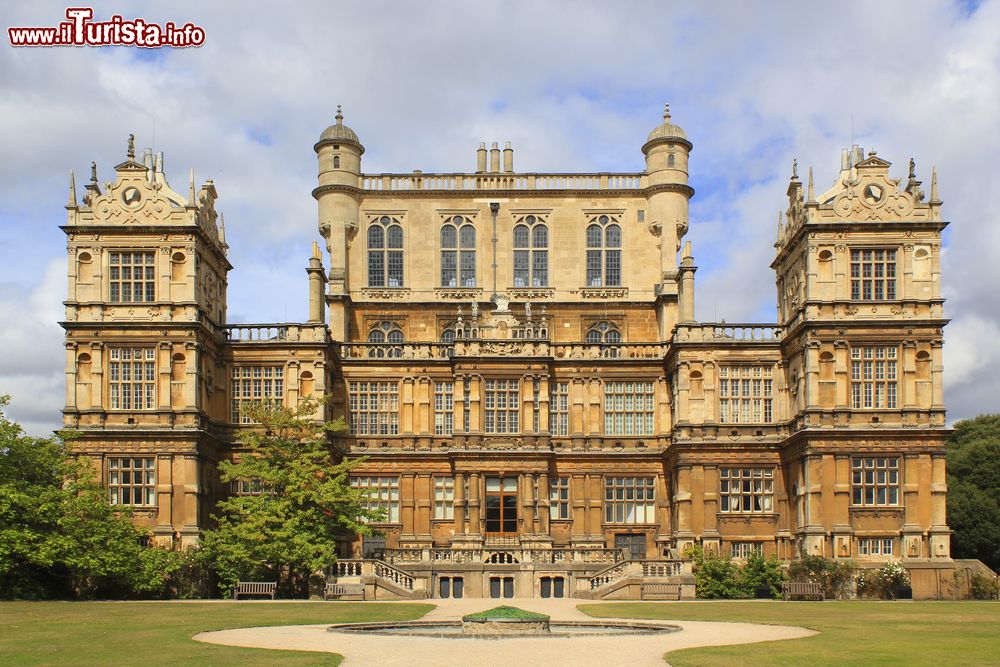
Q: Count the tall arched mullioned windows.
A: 4